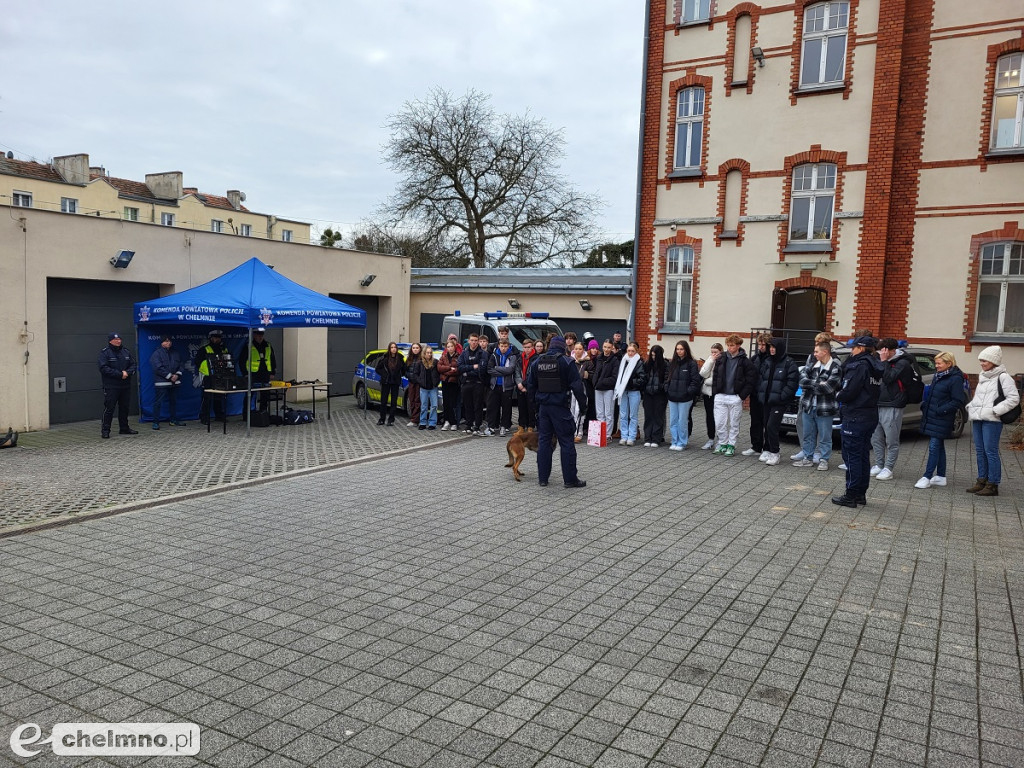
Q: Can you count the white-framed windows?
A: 14